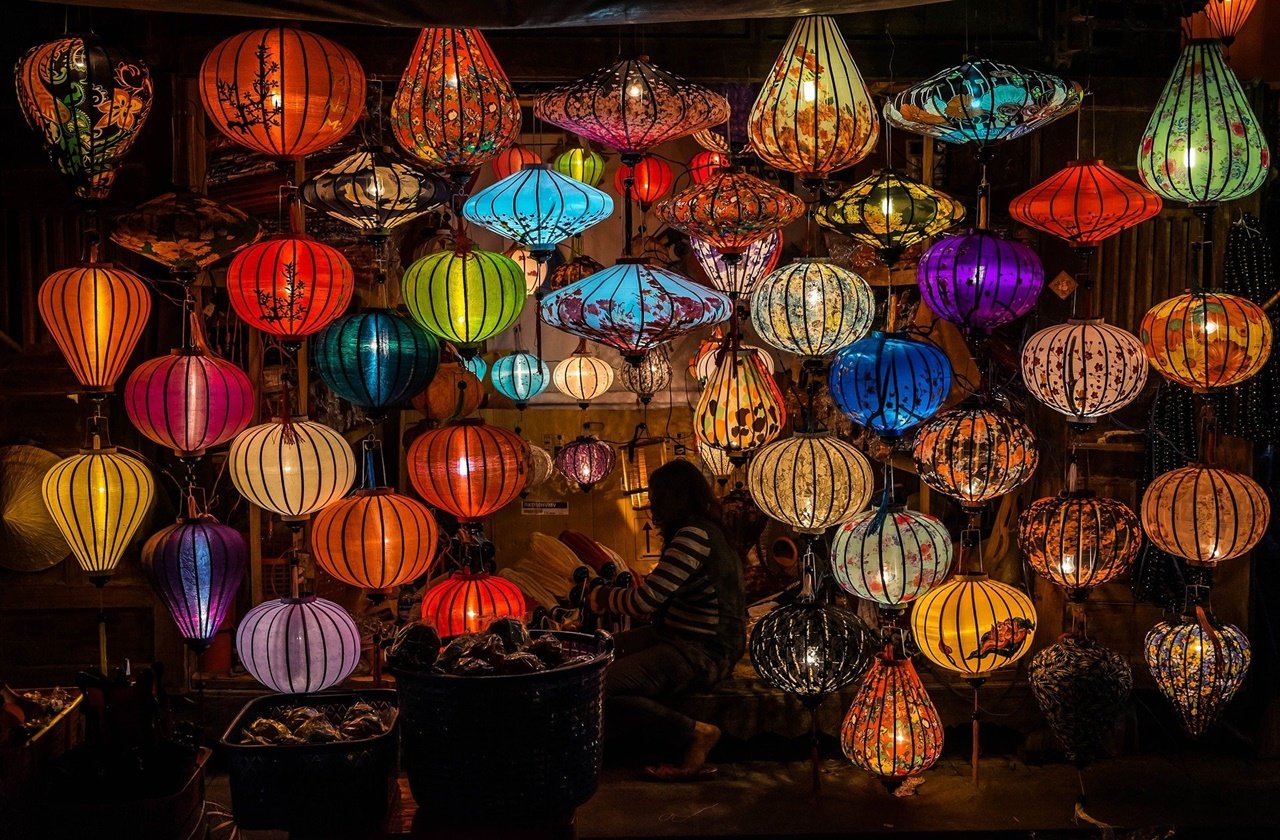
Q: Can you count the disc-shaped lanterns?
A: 9